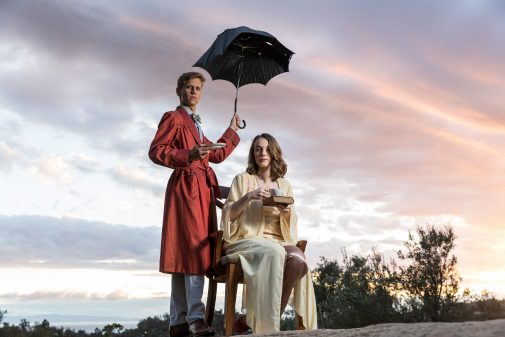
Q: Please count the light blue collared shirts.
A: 1